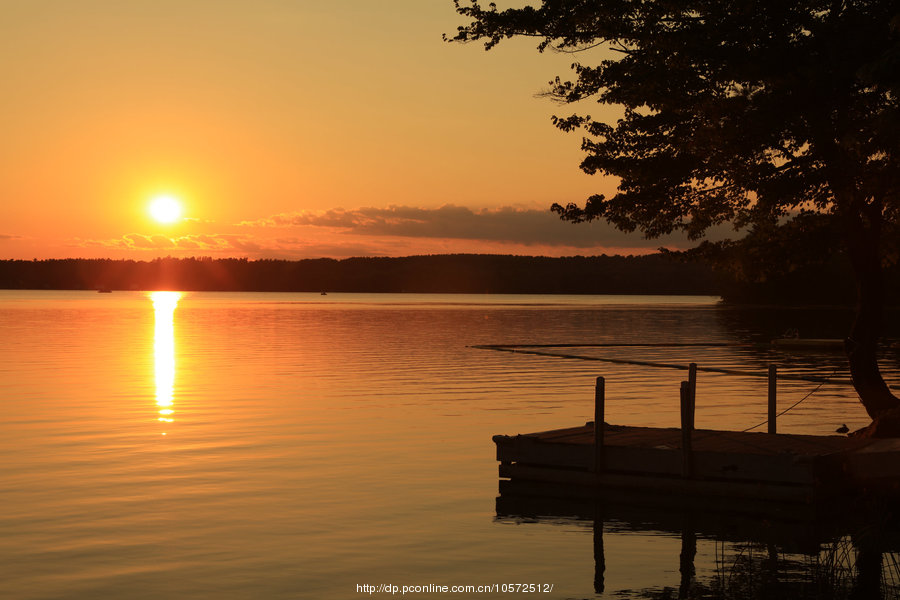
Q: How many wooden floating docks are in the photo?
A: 1